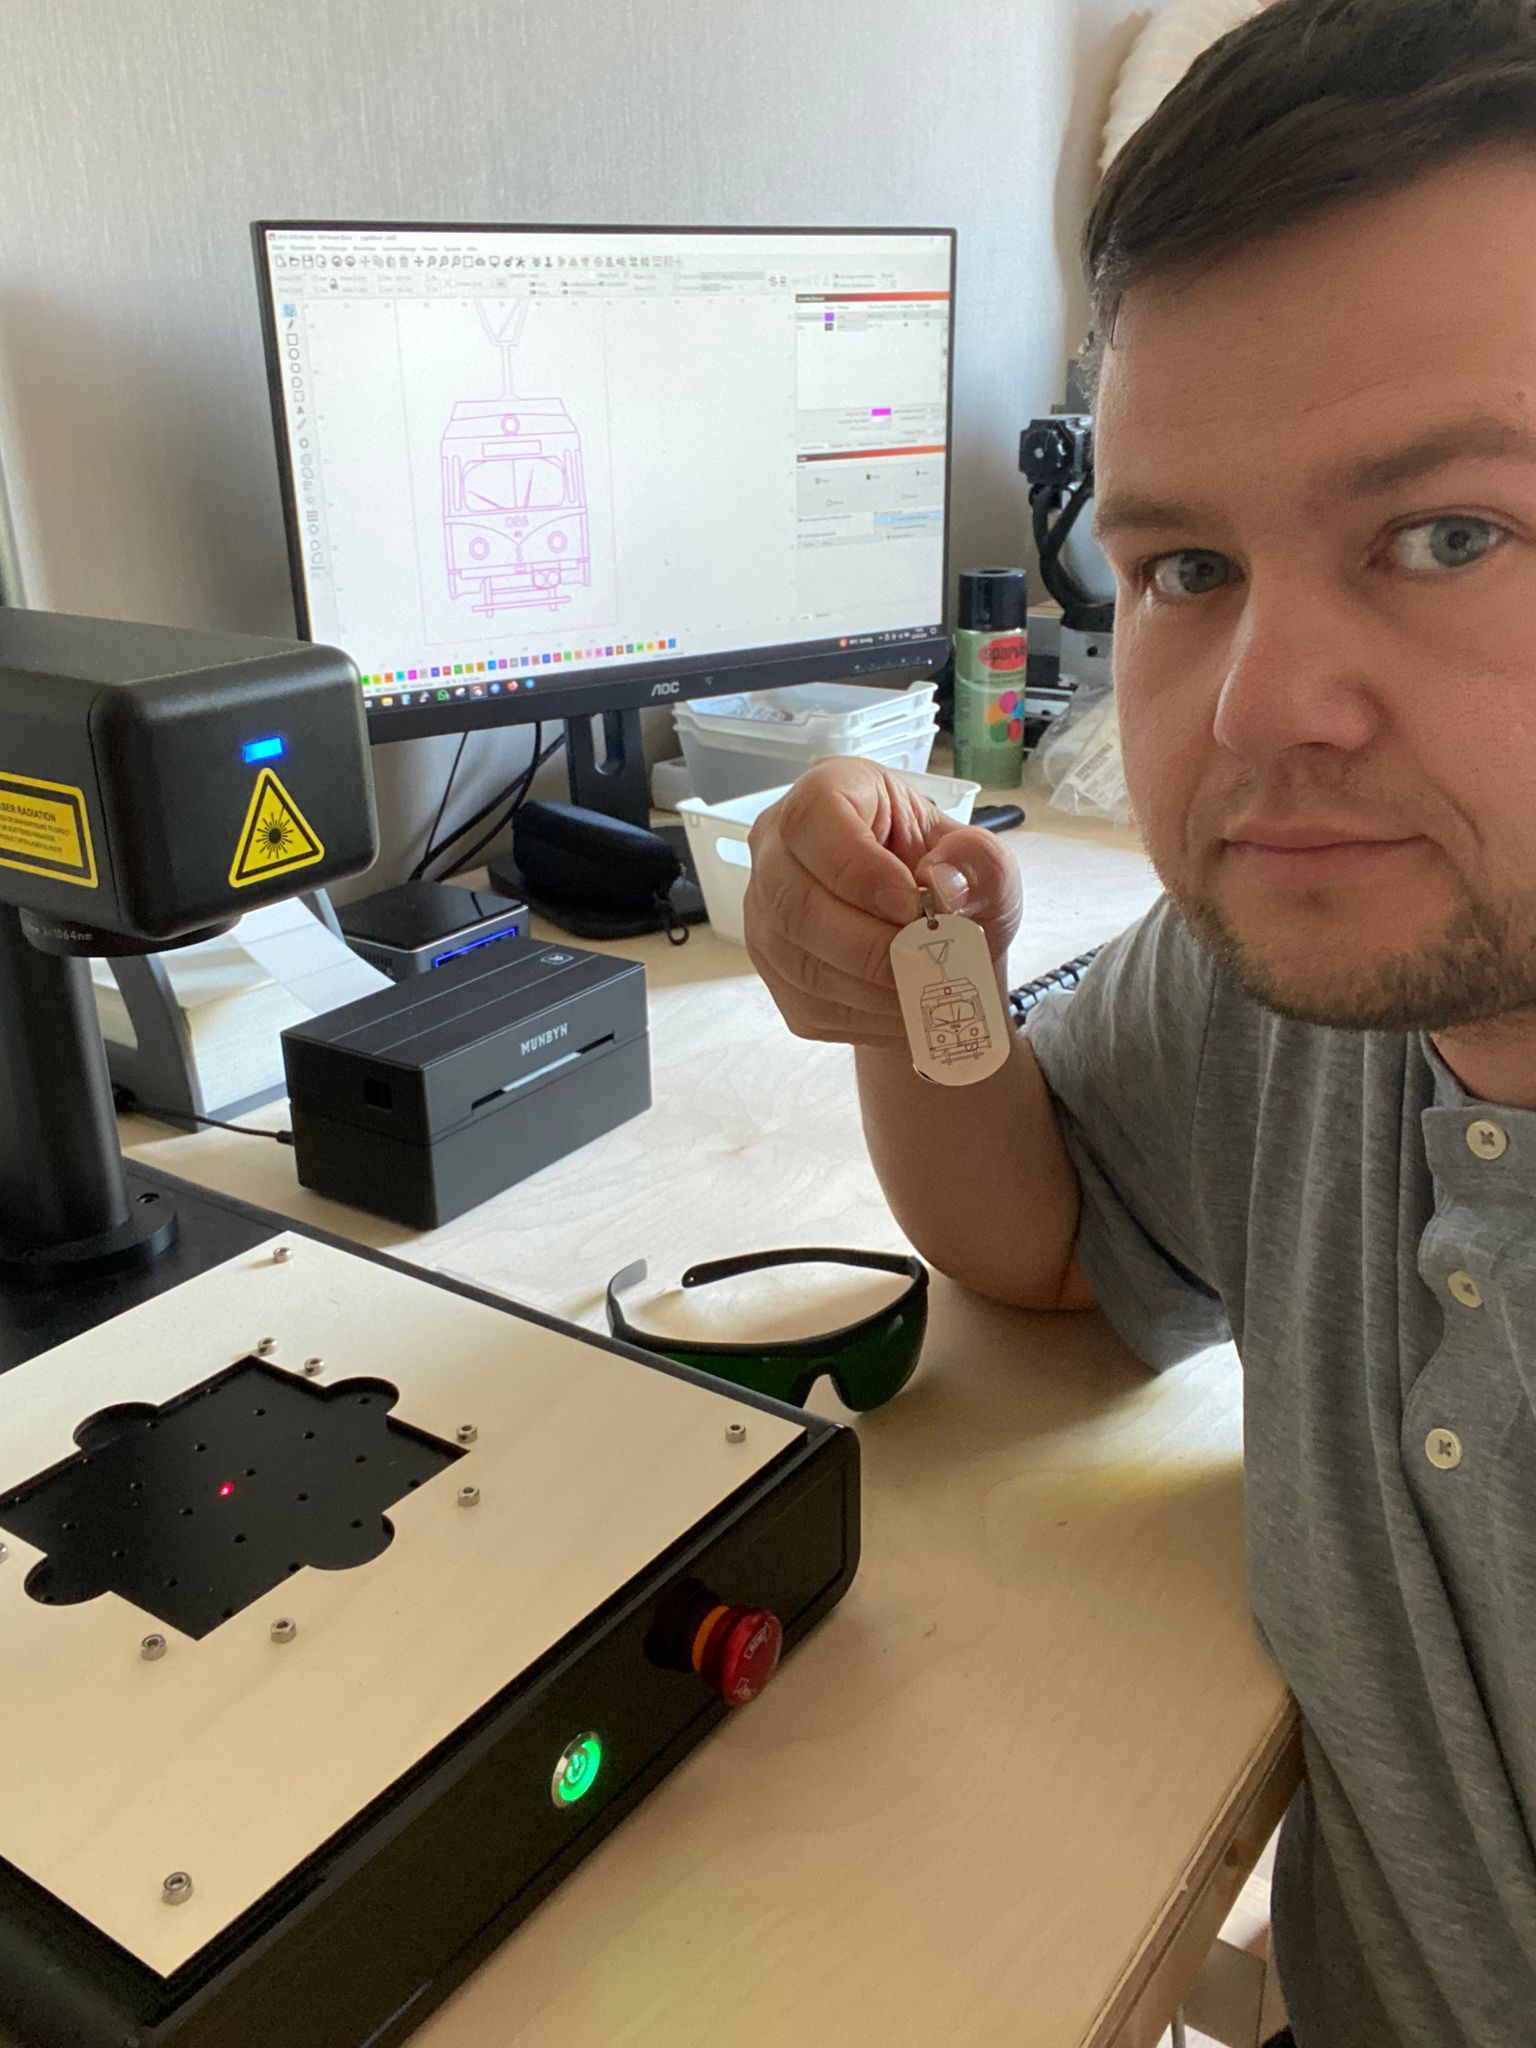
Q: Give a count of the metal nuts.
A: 10